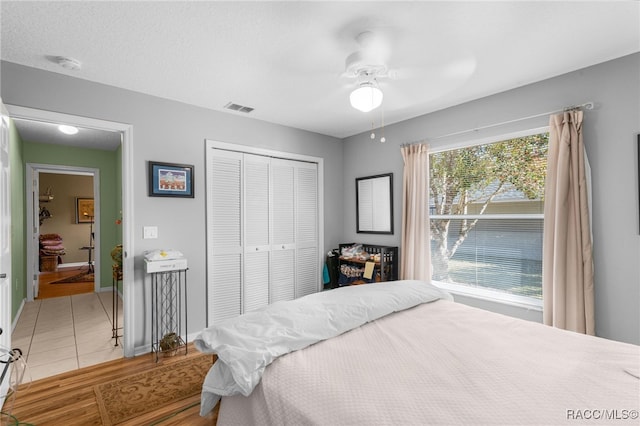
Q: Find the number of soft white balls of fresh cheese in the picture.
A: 0